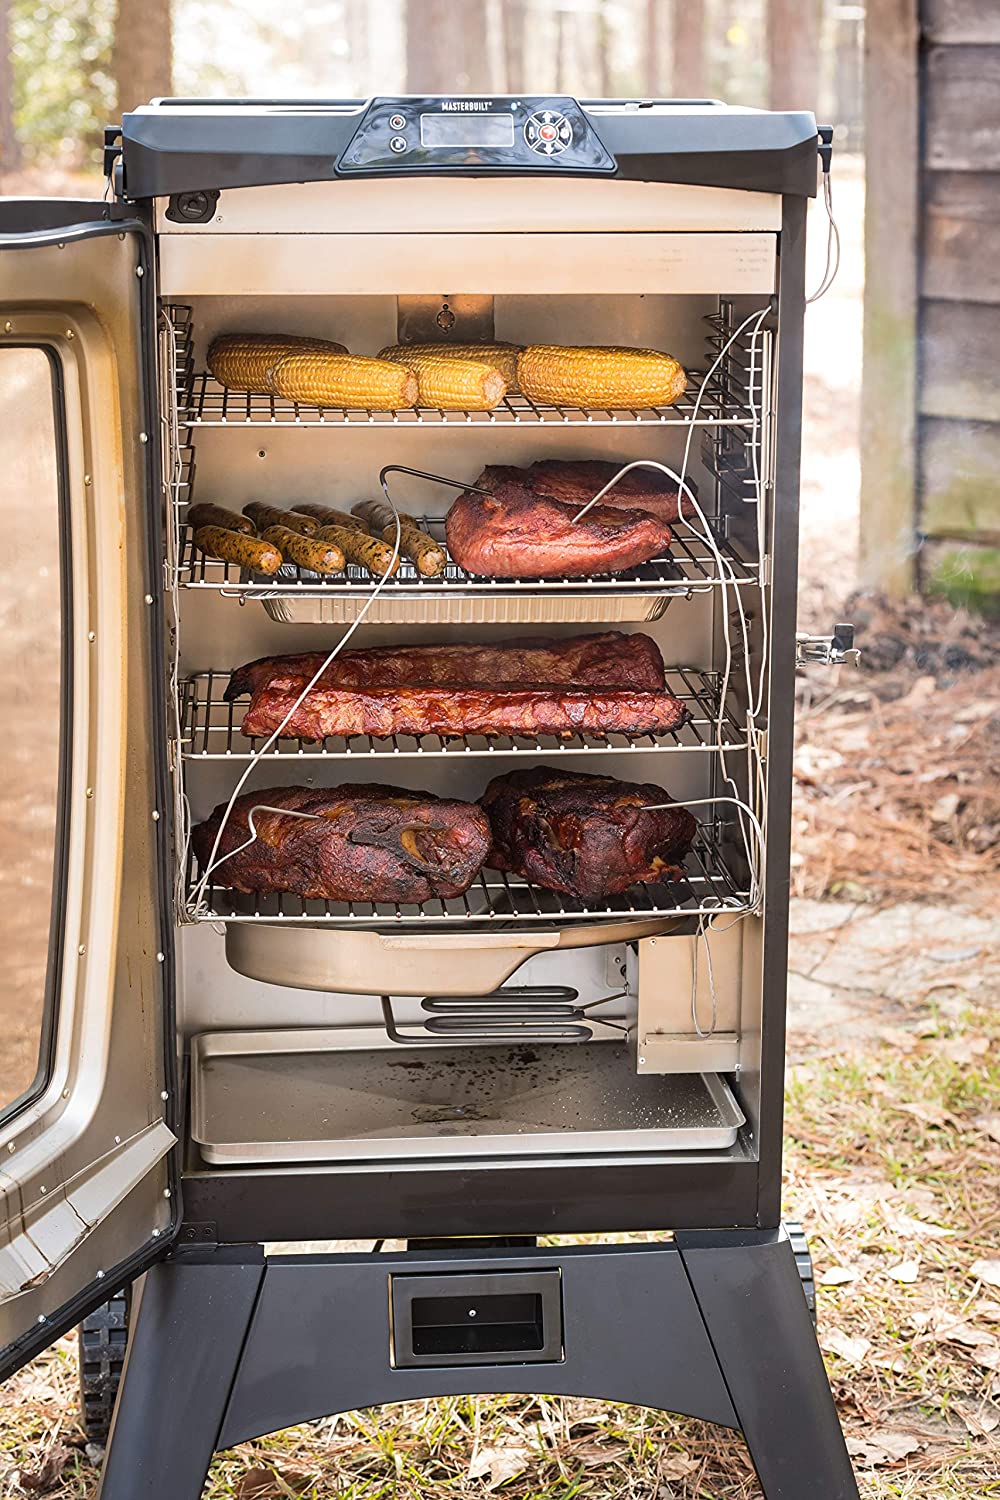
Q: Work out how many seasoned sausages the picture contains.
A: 8